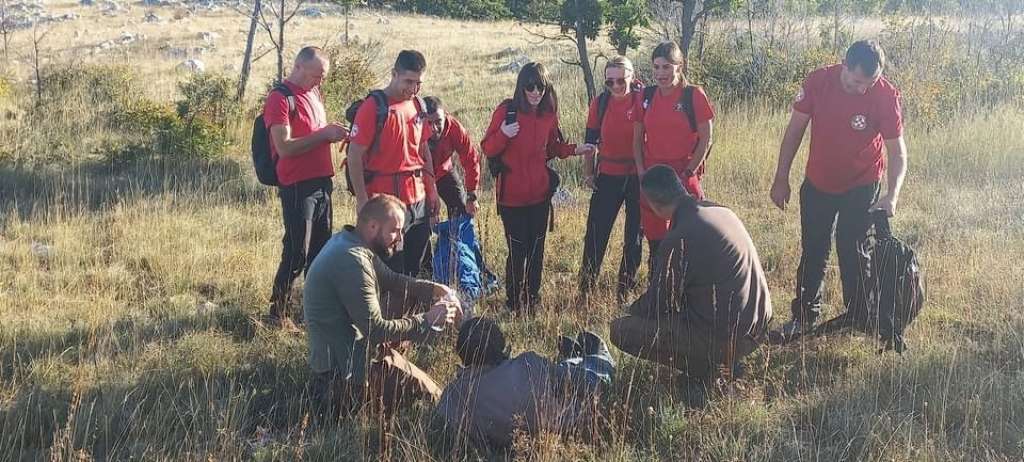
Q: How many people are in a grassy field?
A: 10